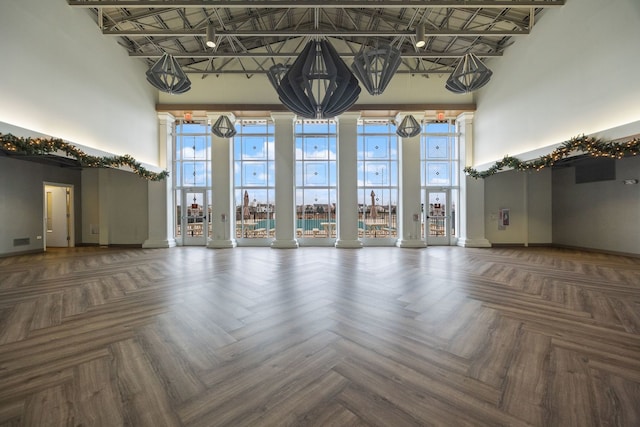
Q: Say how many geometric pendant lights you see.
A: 7